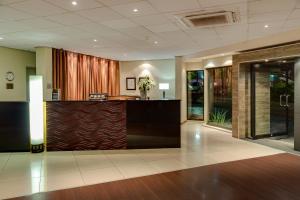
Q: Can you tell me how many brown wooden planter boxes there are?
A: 0